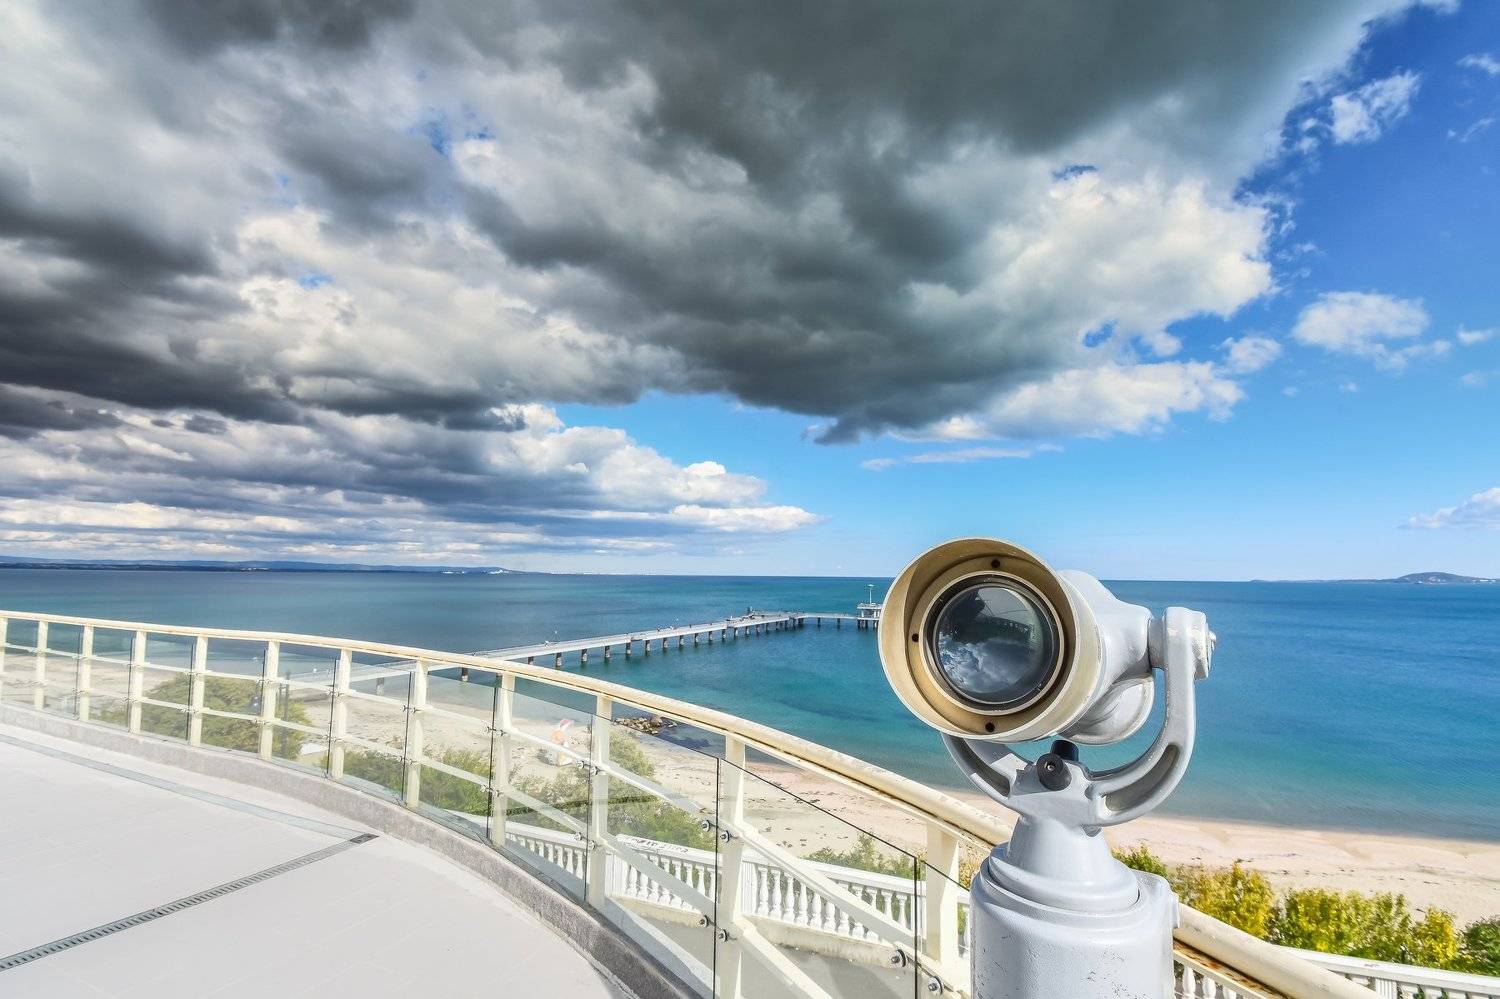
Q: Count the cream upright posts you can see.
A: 12